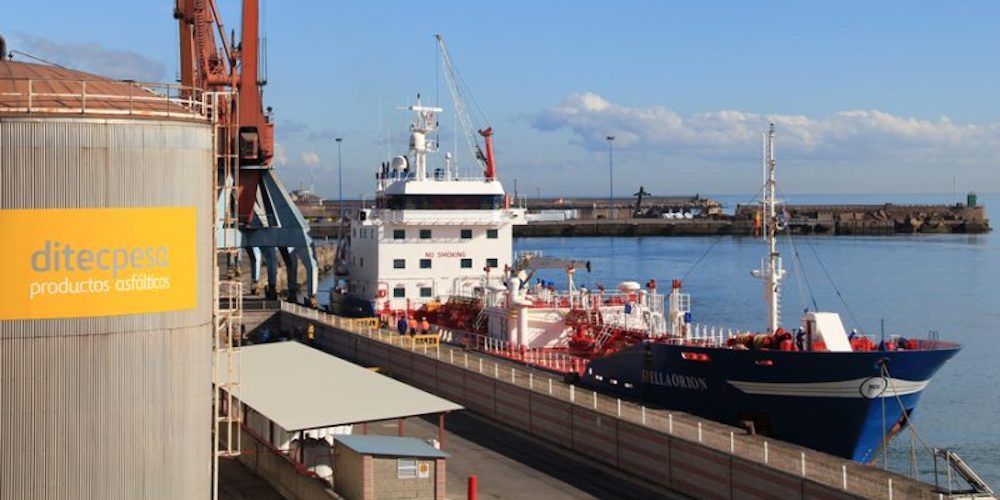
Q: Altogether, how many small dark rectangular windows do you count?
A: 10